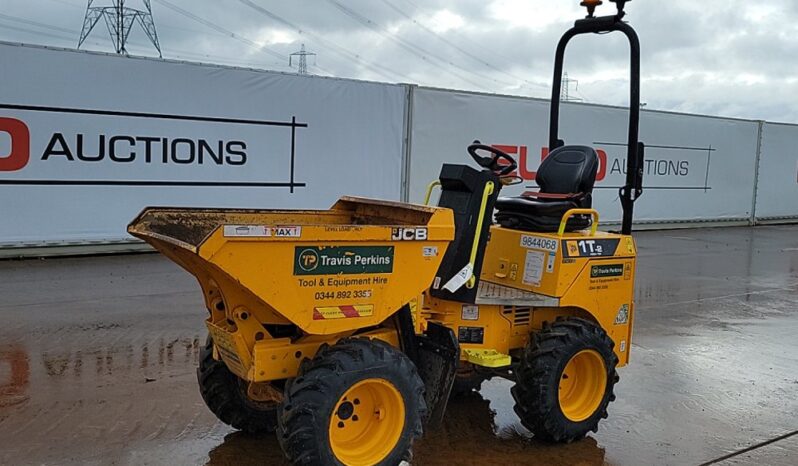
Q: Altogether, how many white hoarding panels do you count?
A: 3